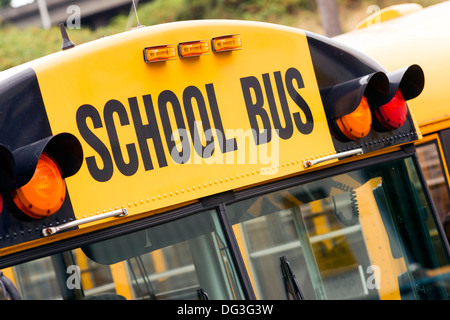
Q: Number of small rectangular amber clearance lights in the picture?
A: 3